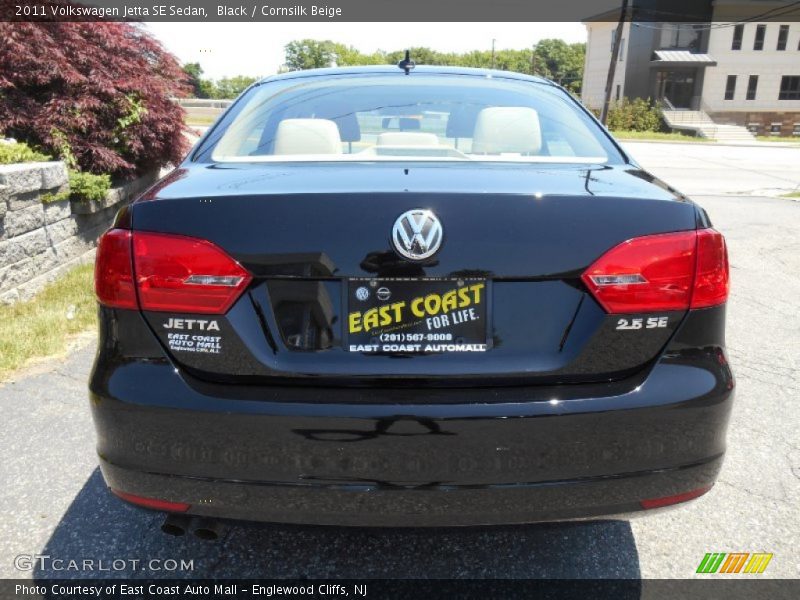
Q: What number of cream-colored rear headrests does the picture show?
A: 3